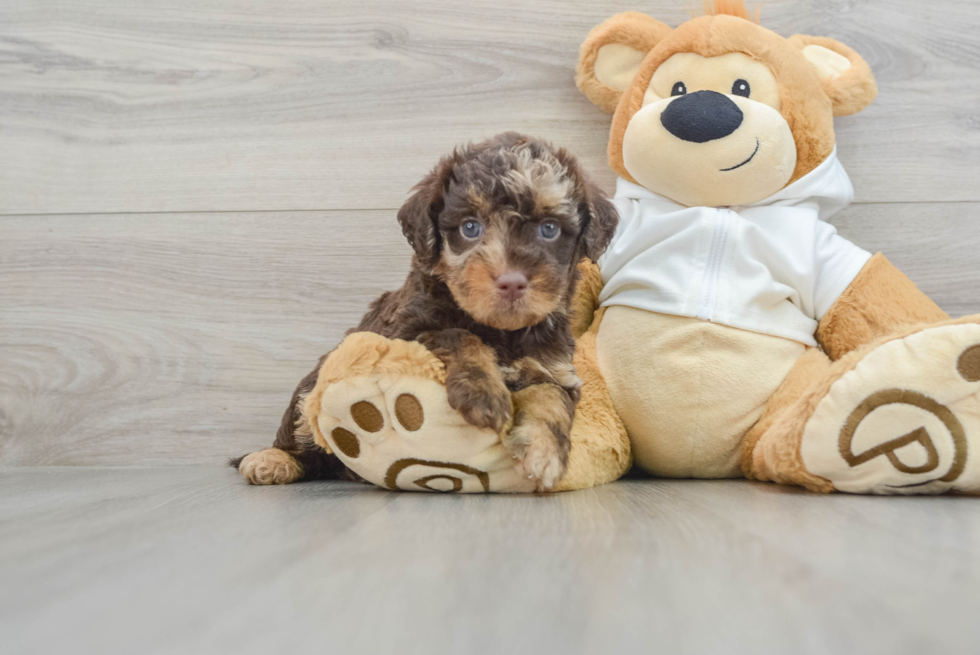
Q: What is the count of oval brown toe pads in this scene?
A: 4